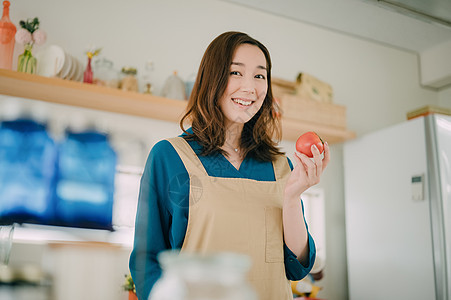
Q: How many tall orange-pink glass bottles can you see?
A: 1